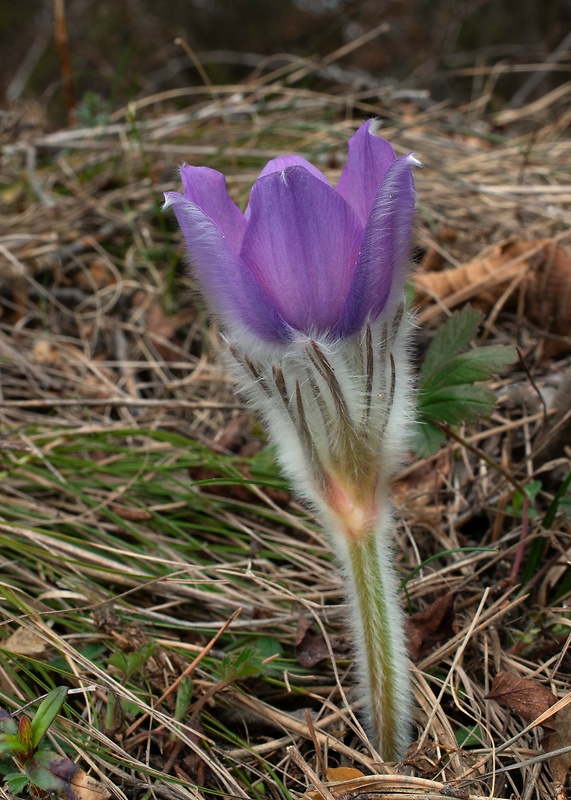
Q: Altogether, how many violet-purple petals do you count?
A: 6